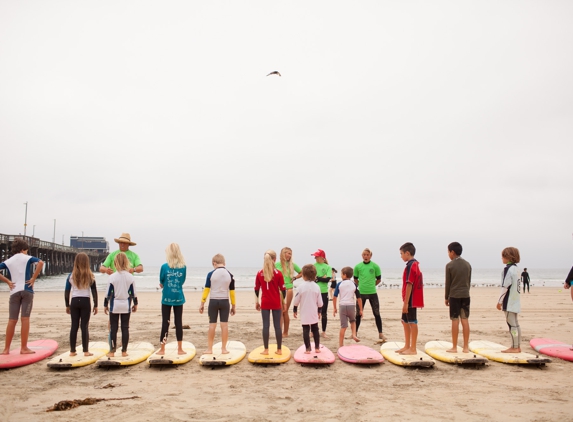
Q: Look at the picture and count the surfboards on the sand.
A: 12